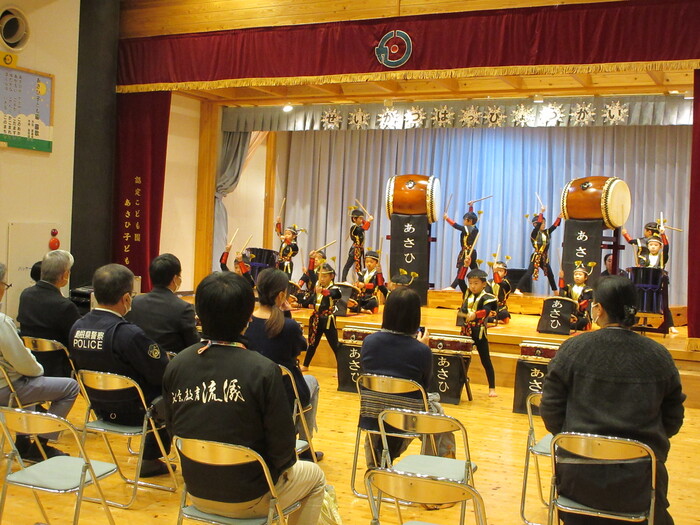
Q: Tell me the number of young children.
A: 14